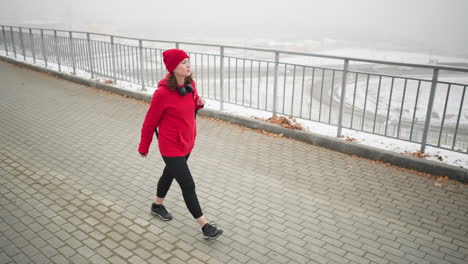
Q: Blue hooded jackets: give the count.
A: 0